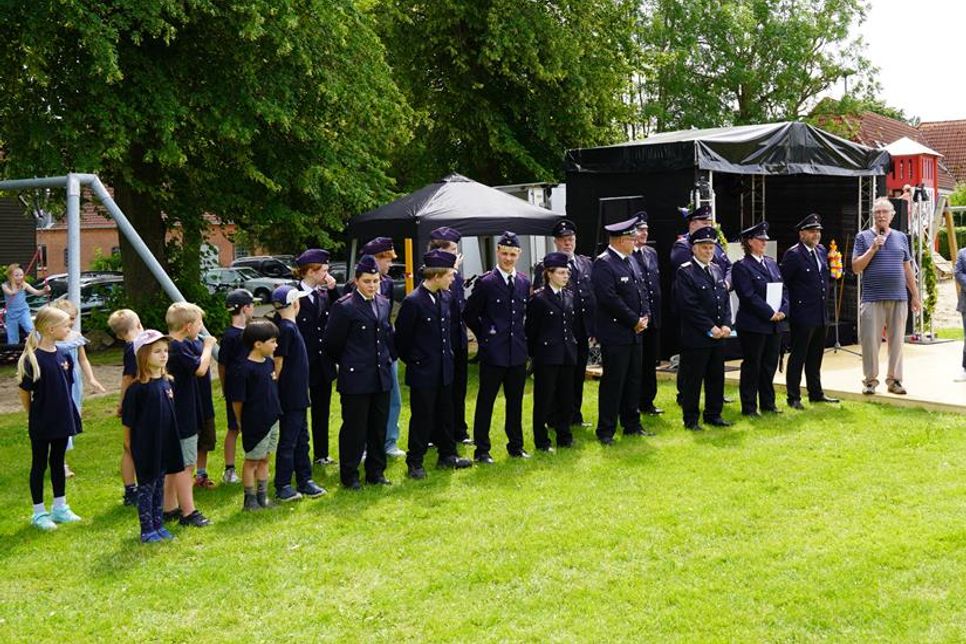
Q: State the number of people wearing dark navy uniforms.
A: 14